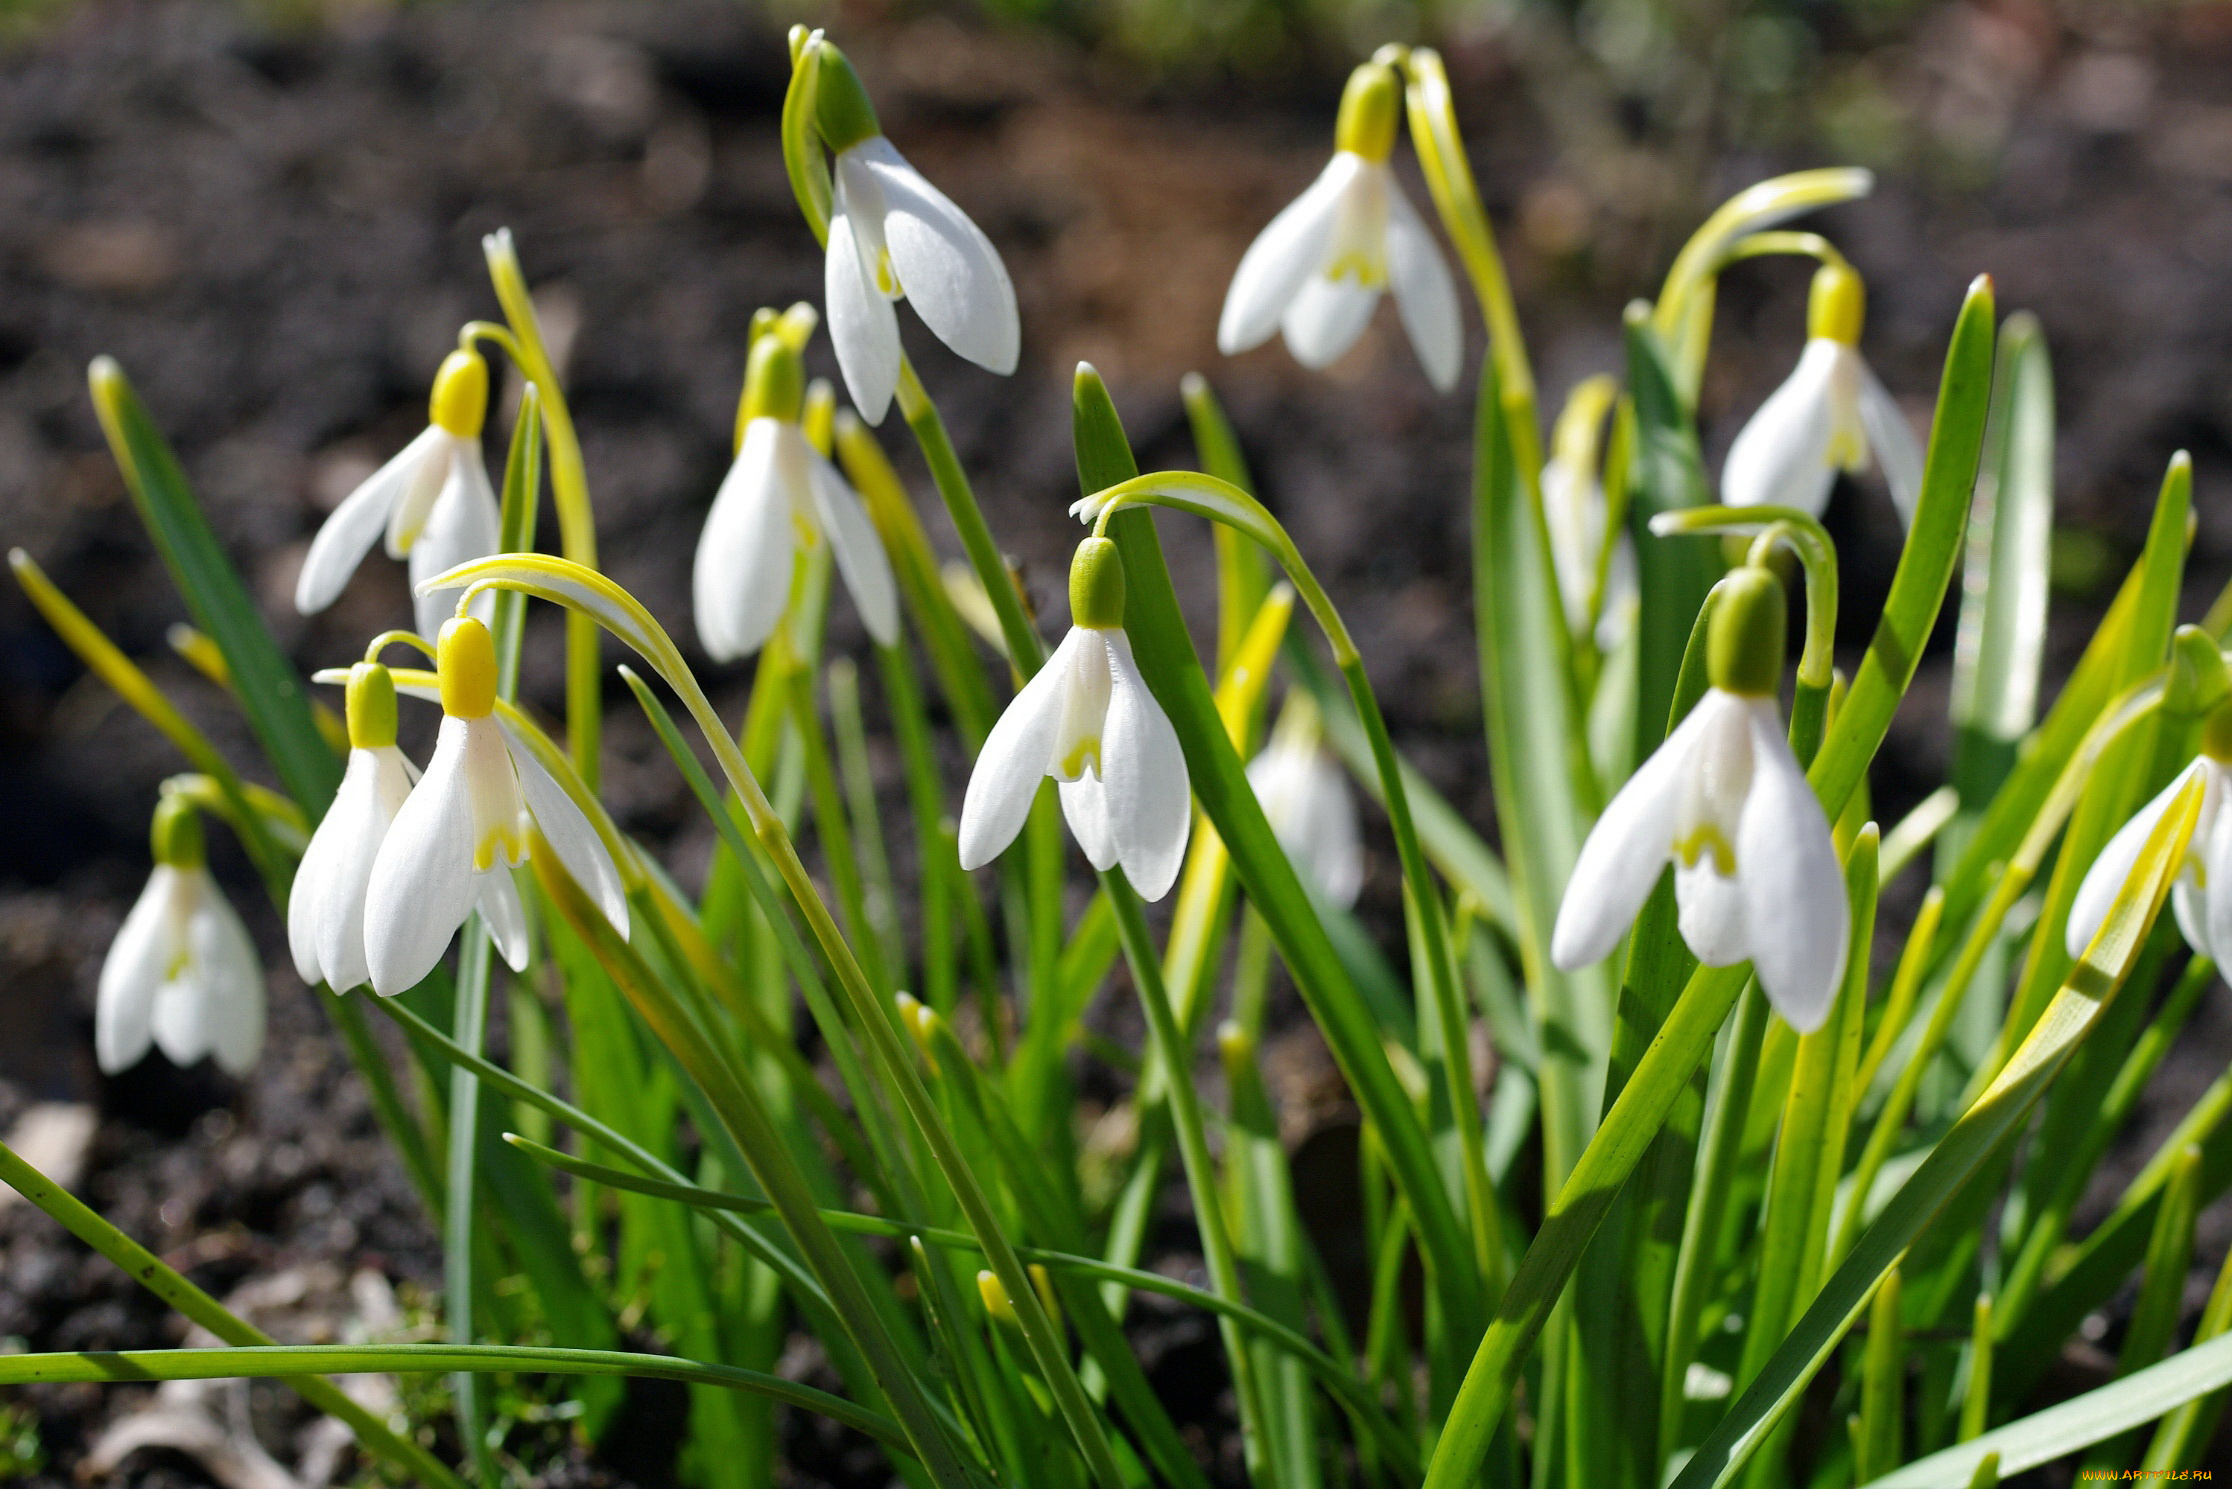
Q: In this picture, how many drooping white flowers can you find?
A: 13